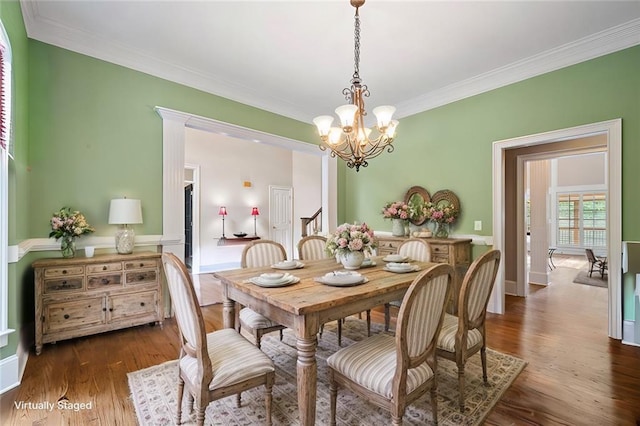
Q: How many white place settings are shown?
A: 6